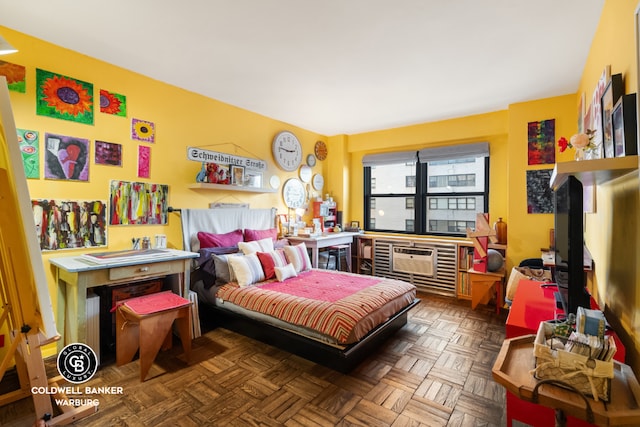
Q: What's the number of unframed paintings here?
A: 12